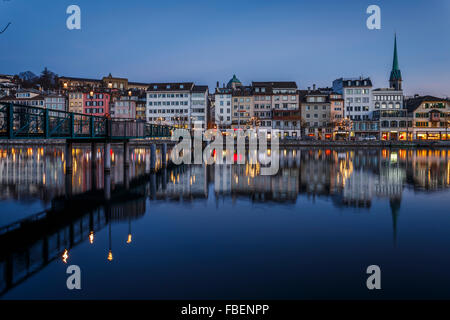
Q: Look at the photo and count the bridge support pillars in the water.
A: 6